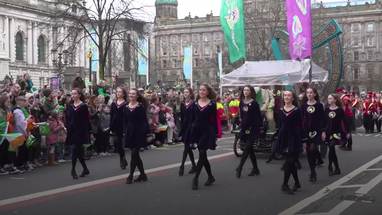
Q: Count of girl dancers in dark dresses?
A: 9